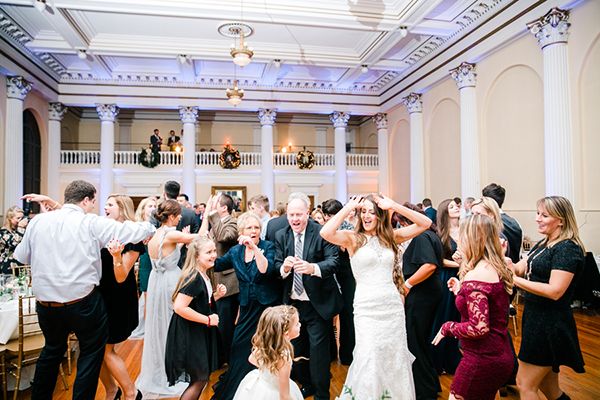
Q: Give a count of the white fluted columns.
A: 10